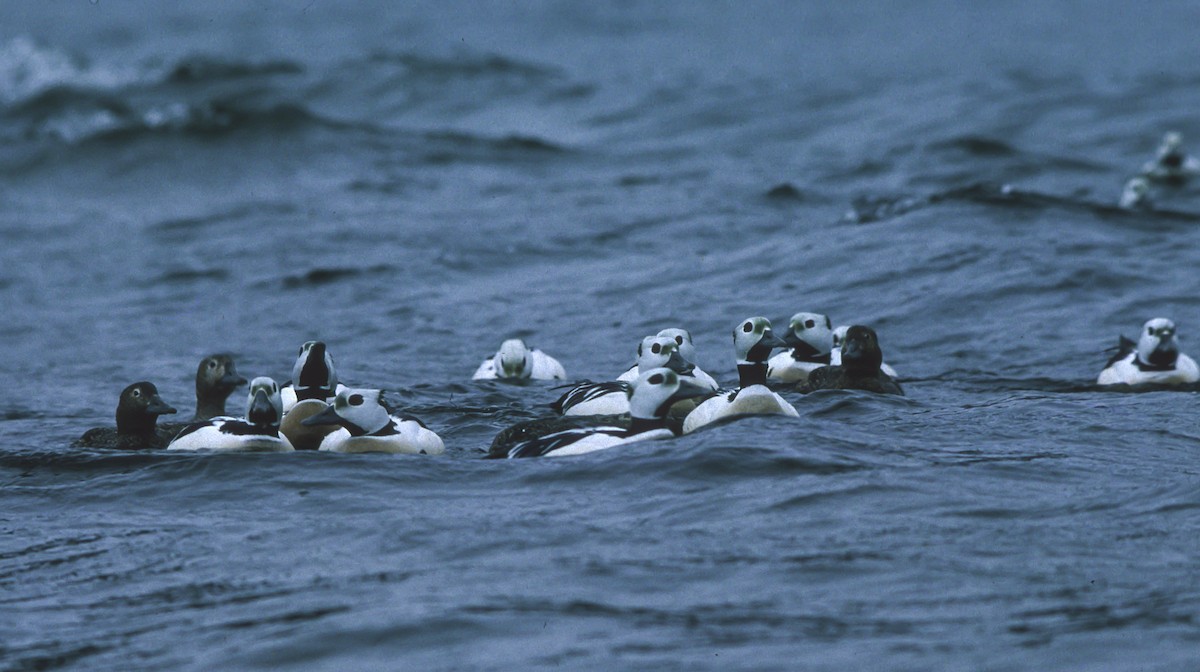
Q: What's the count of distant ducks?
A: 2